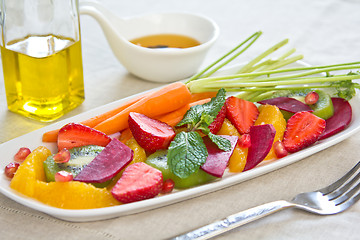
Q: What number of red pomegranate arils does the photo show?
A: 8